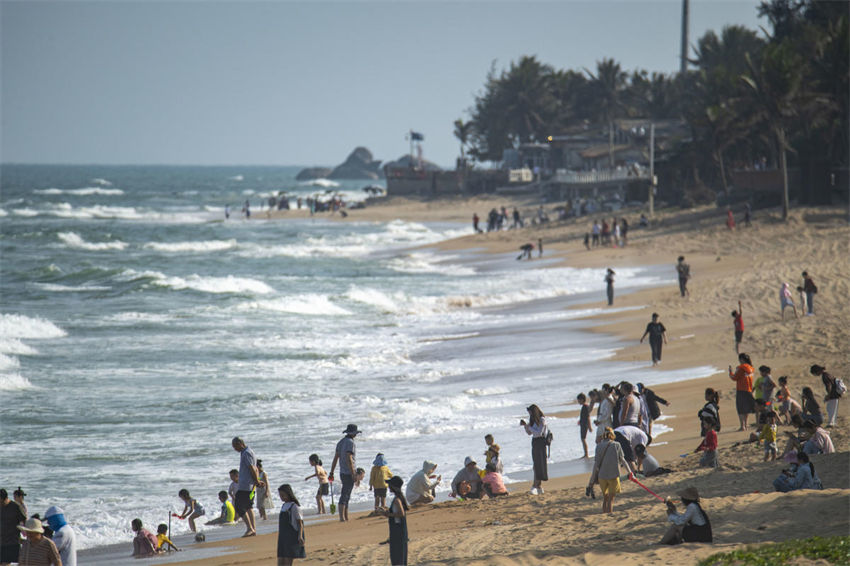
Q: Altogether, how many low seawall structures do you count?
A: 1